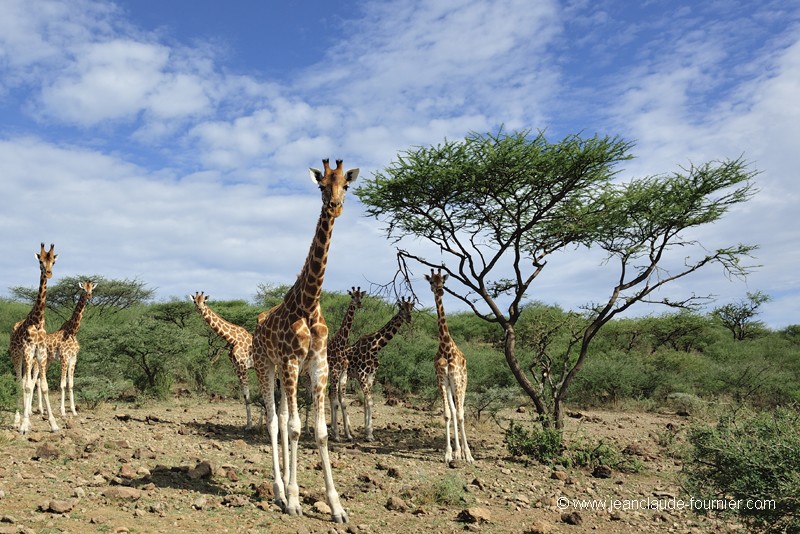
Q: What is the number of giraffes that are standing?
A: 7